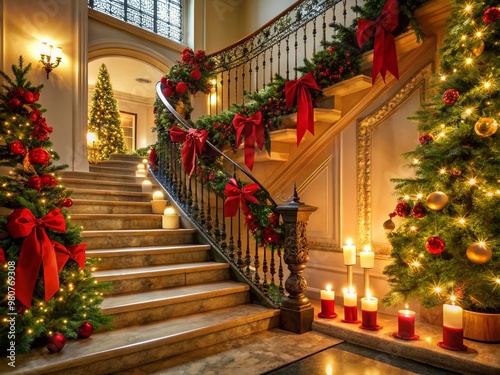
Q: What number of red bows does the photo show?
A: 7